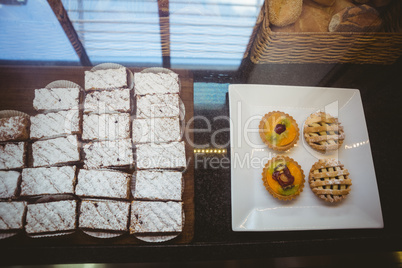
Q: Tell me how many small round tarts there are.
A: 4